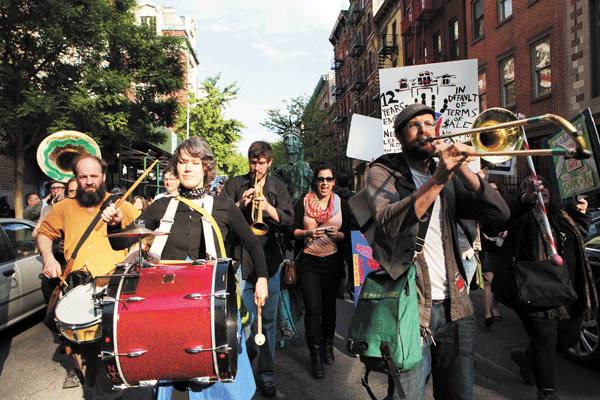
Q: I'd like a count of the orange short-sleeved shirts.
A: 1